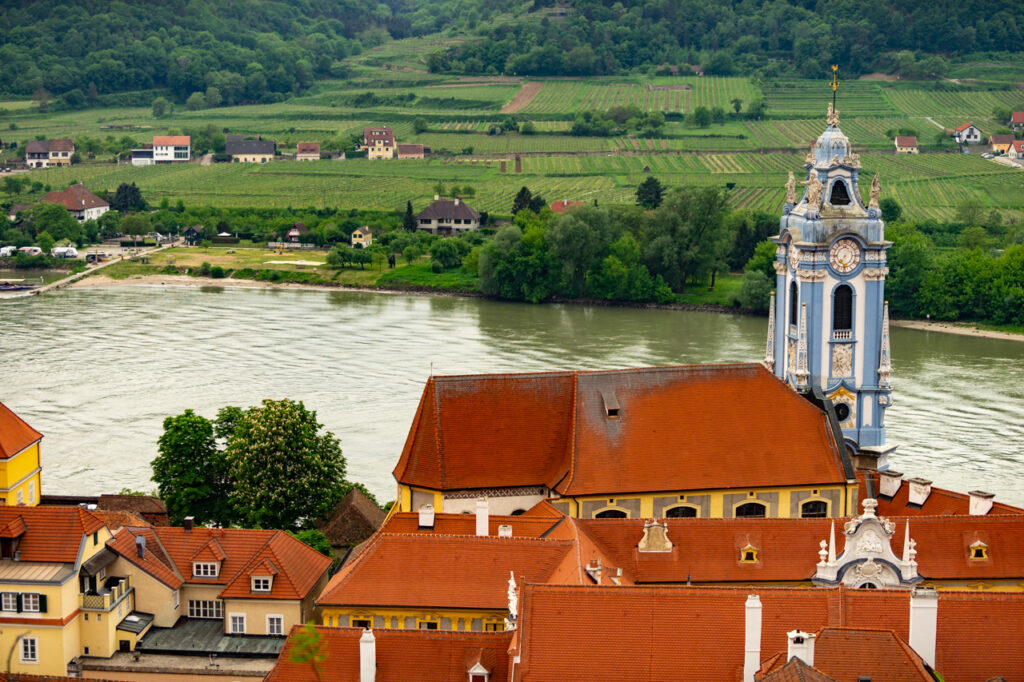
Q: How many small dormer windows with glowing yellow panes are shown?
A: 2